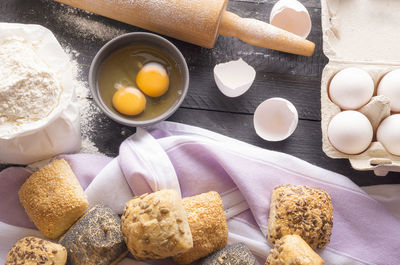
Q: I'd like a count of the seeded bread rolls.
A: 8